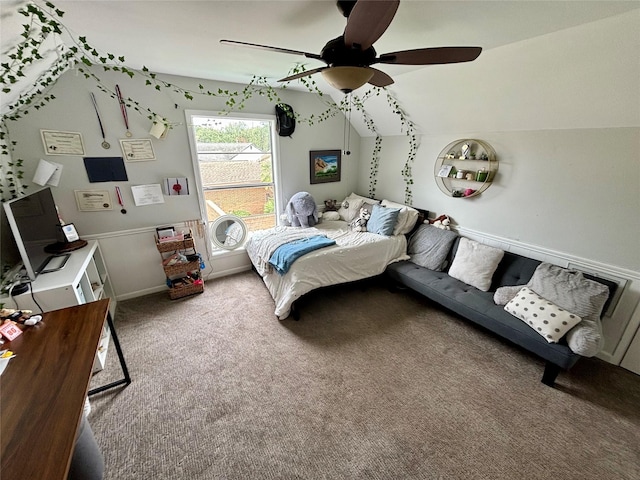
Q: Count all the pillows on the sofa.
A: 4